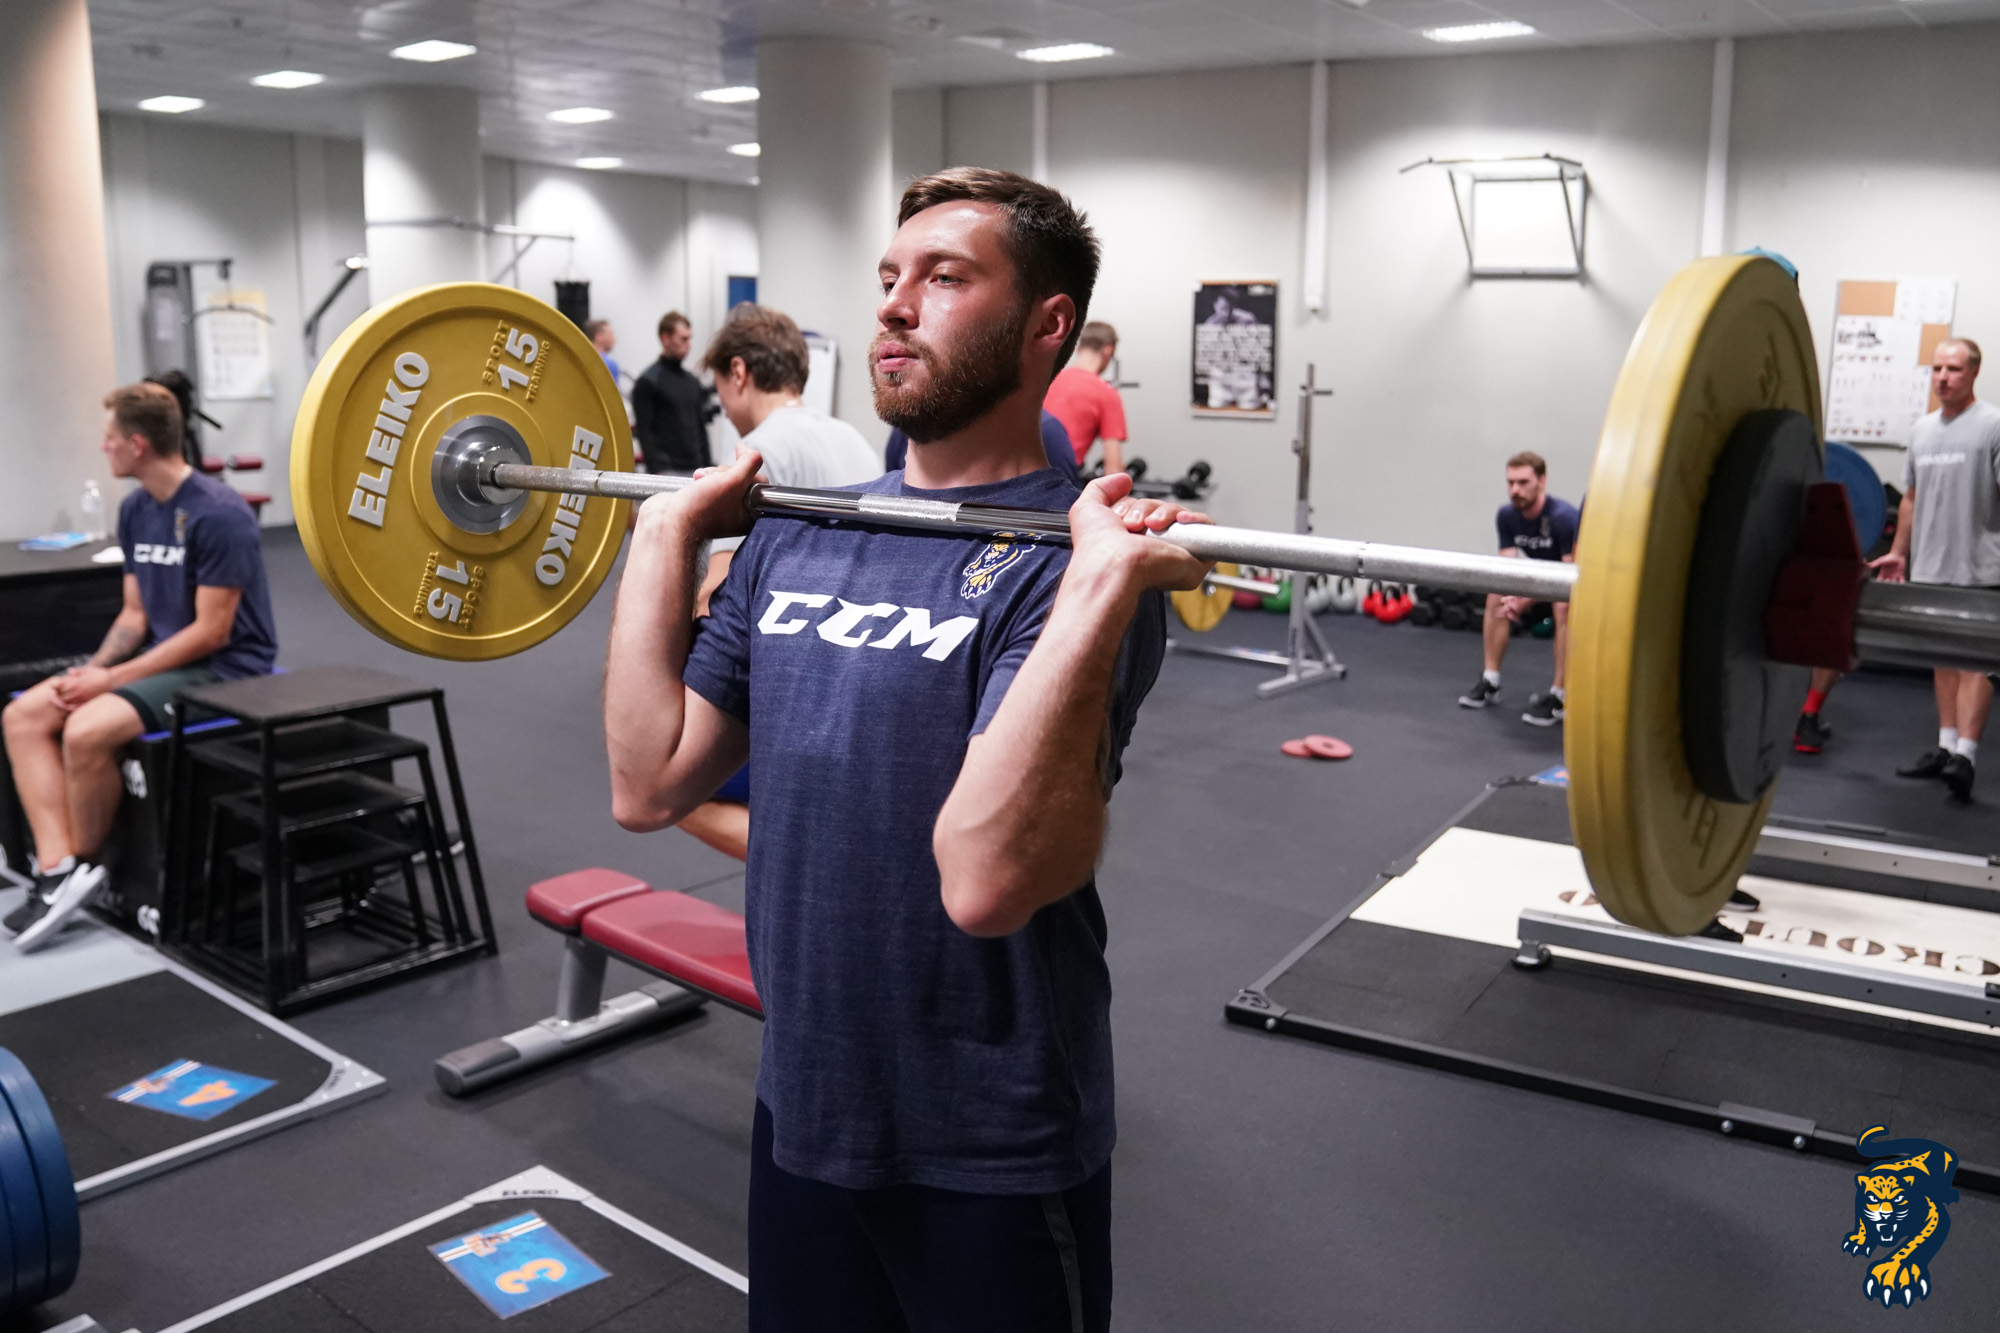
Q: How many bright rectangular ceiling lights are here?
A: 9